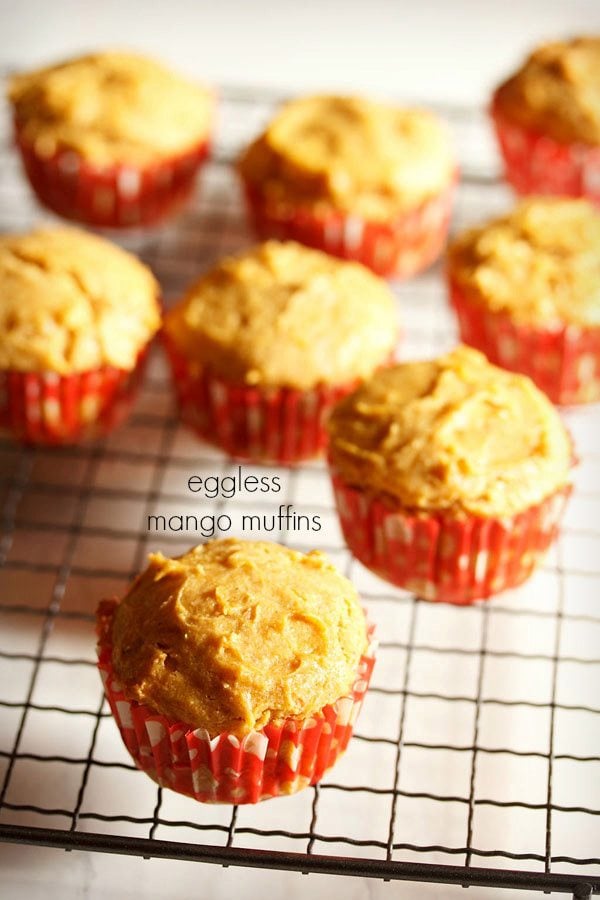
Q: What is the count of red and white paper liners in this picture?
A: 8